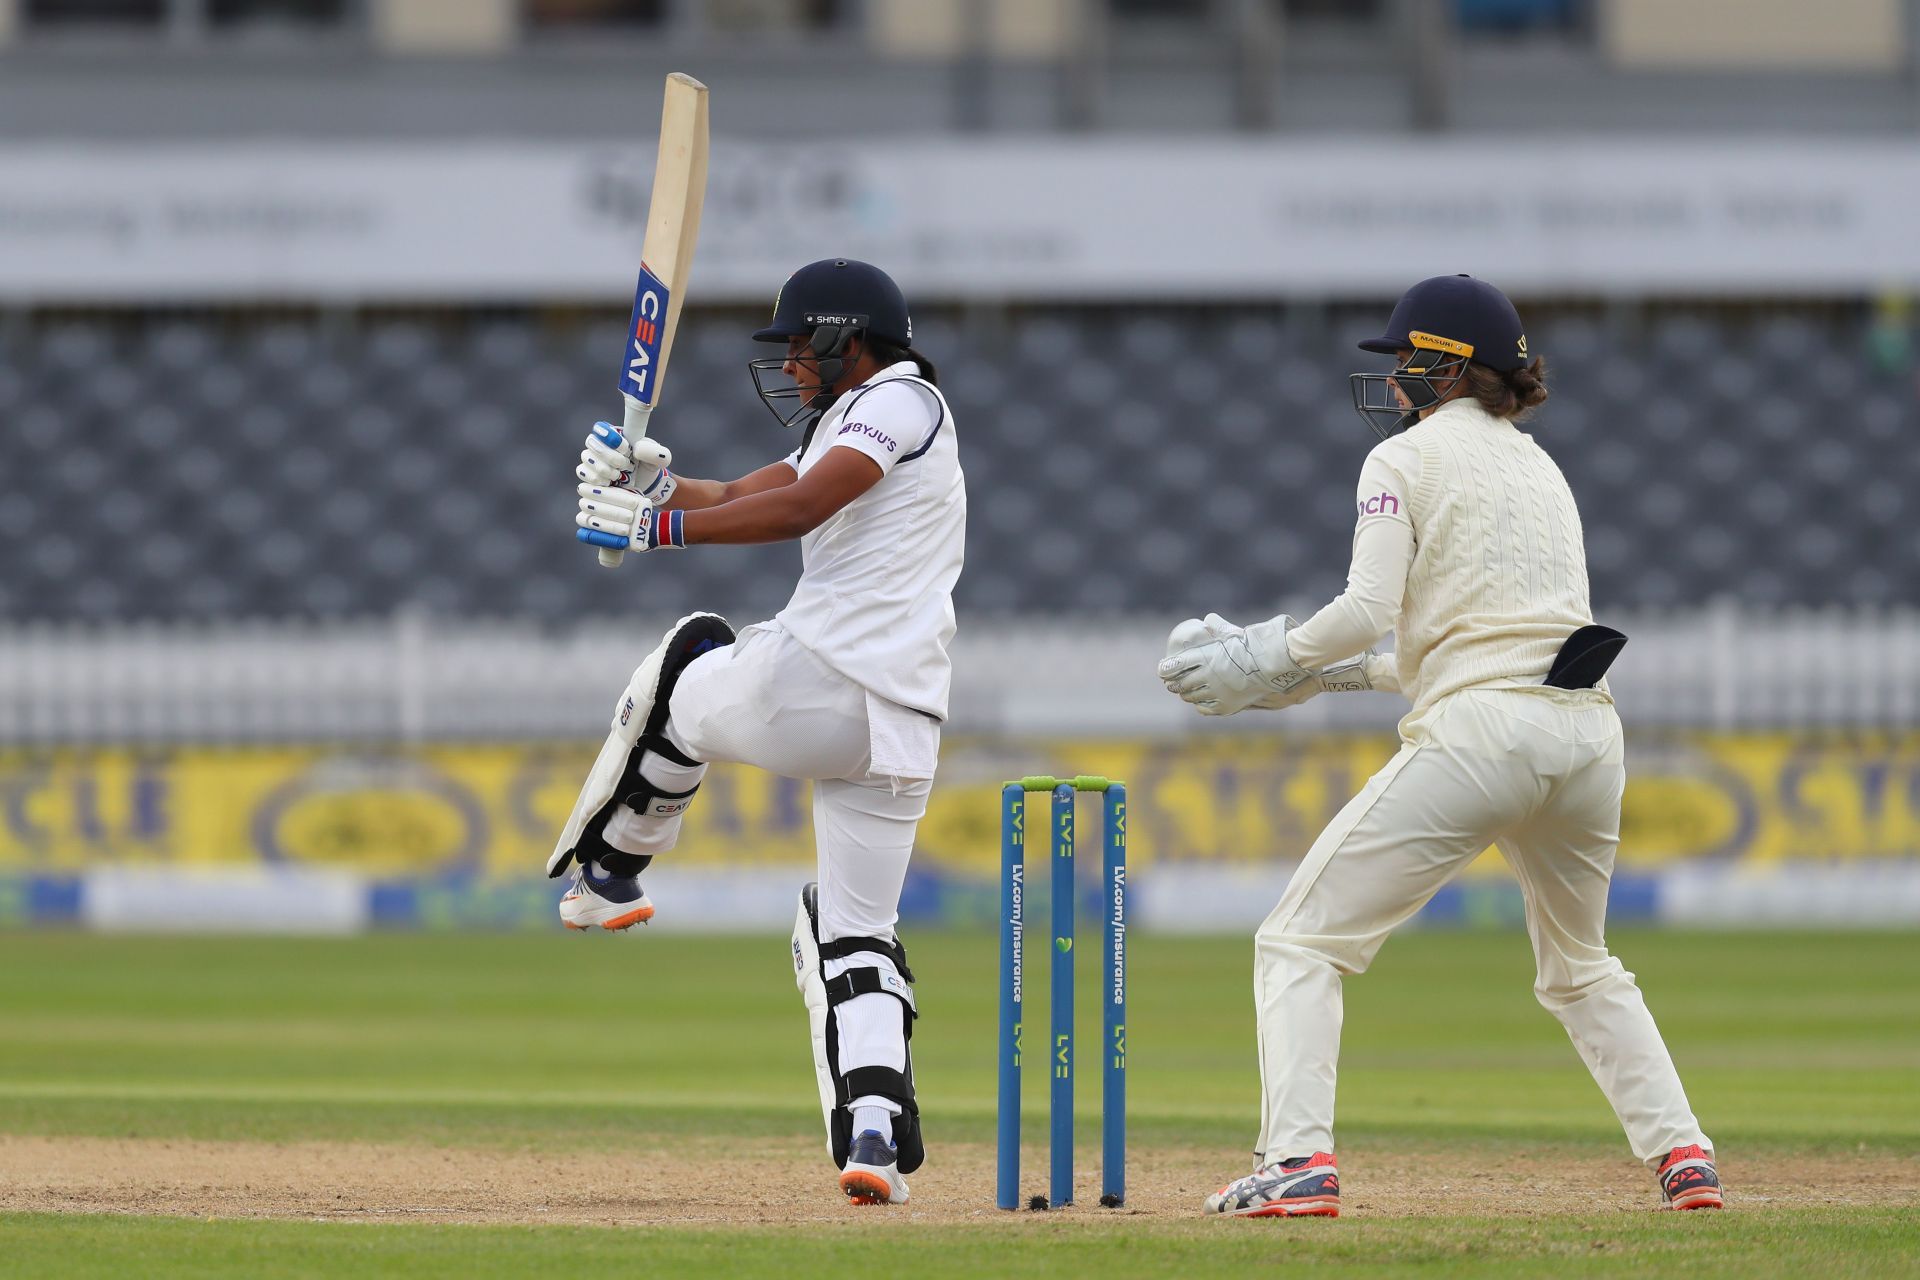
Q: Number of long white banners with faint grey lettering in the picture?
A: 1